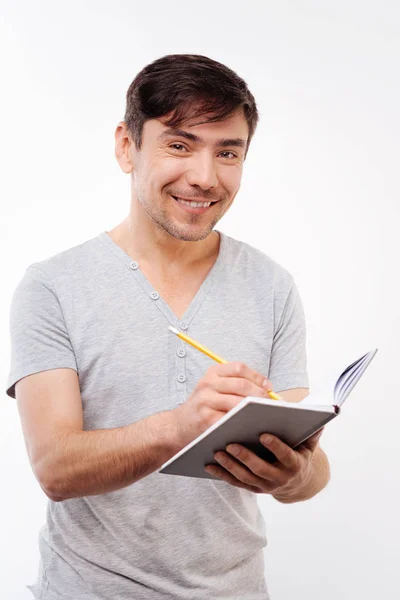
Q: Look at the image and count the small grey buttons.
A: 5